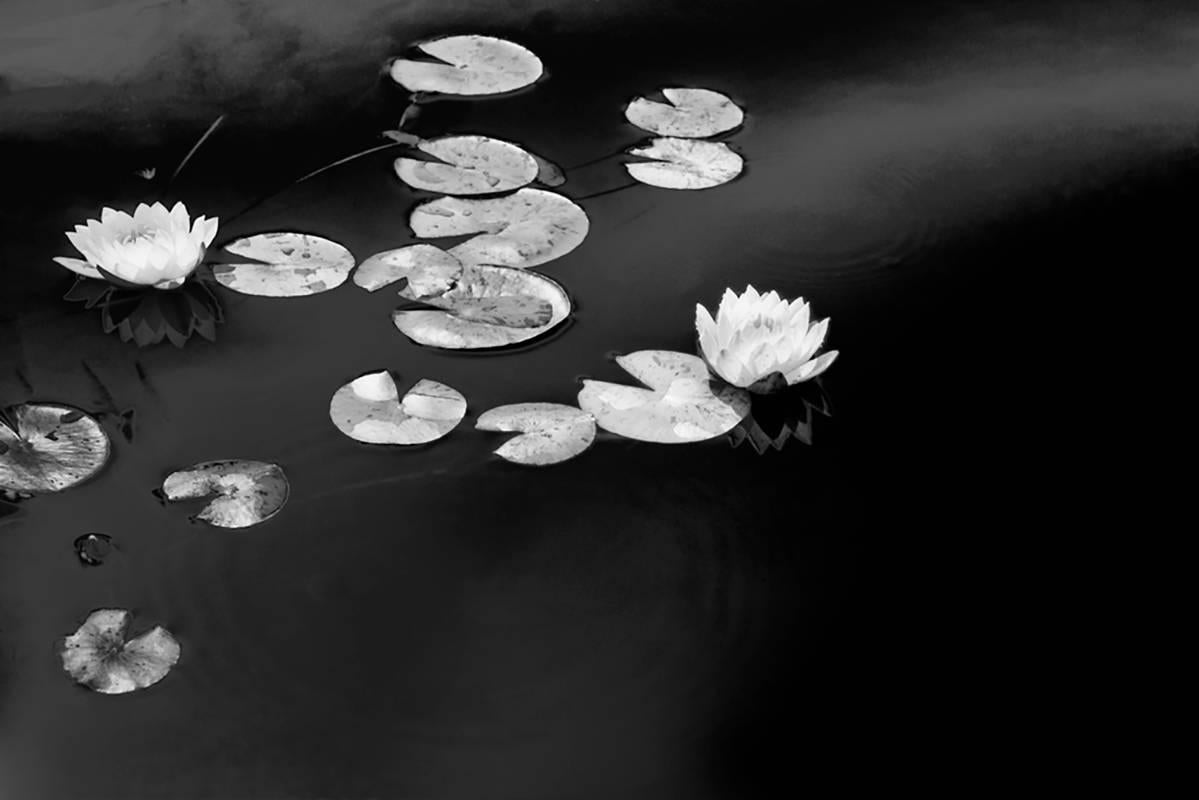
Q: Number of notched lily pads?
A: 14